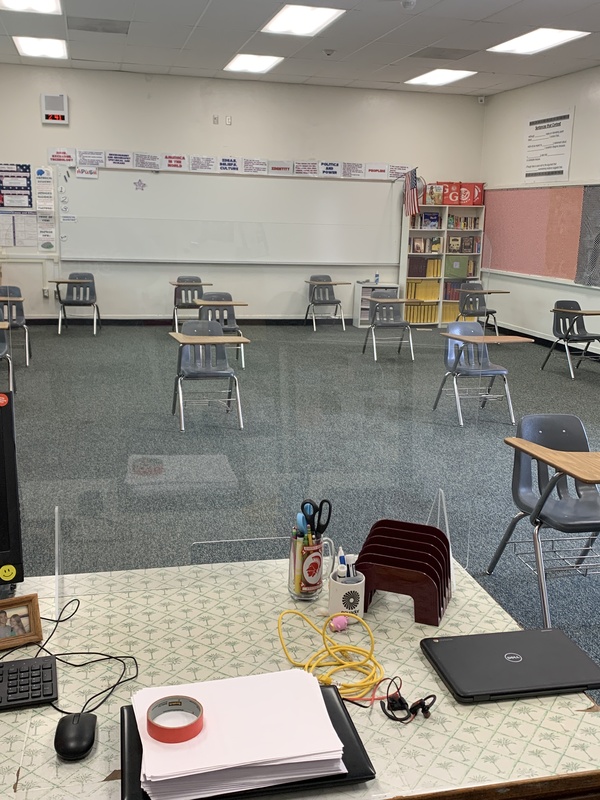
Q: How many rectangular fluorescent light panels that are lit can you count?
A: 6